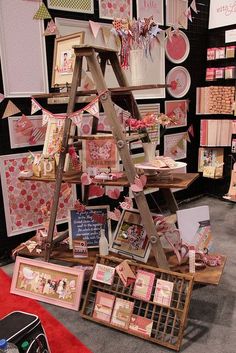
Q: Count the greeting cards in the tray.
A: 7